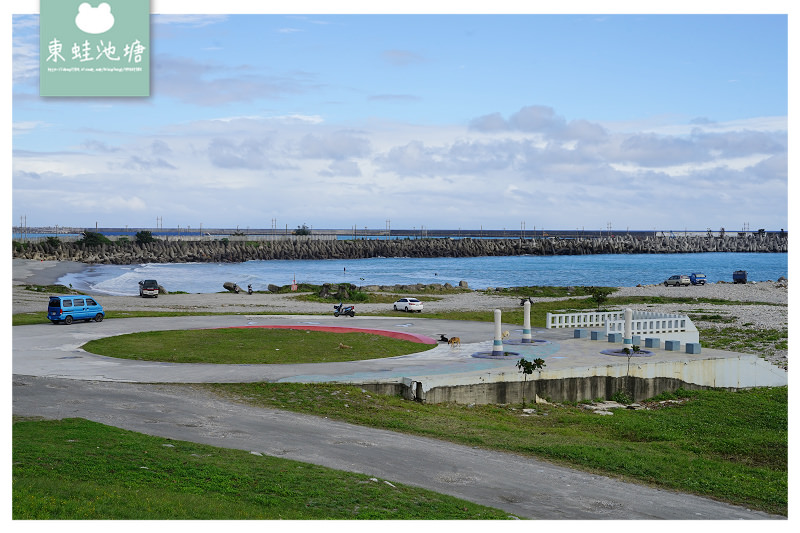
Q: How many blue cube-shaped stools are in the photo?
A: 7